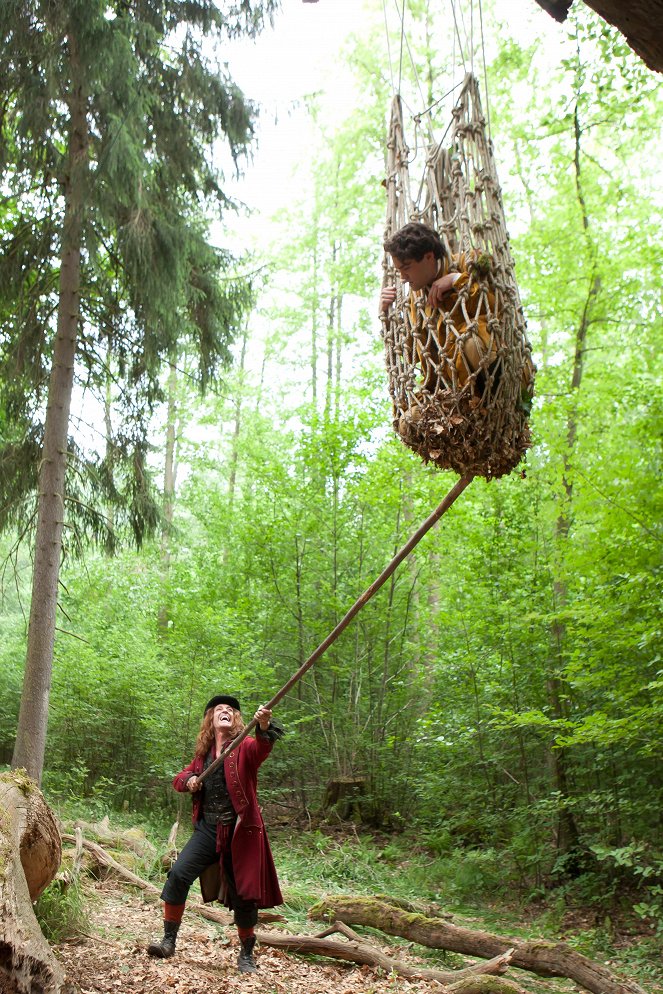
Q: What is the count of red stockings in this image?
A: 2